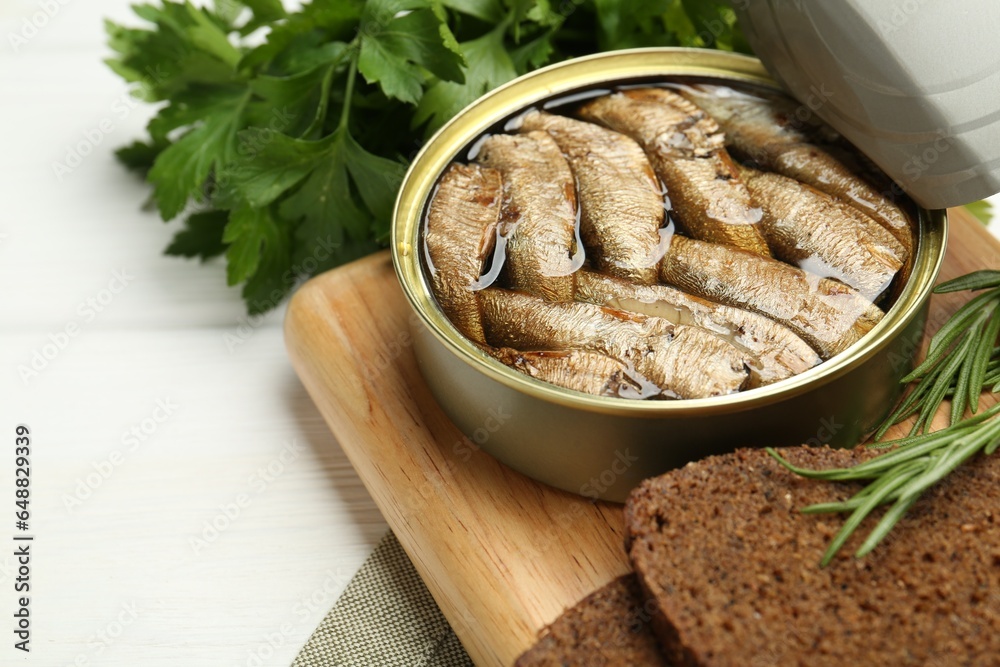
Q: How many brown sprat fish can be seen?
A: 10